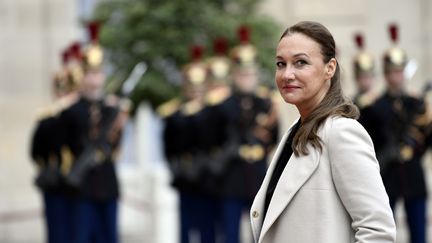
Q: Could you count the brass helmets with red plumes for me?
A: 8